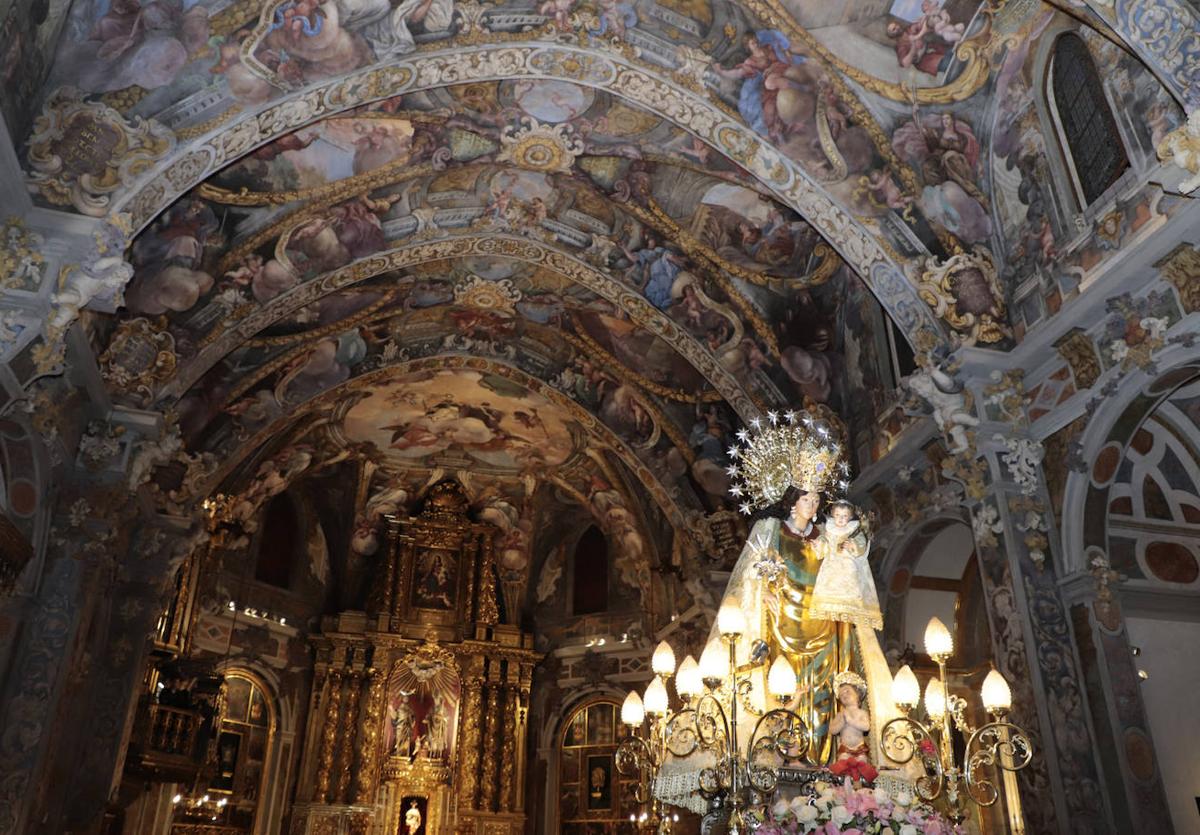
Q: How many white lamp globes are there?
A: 11